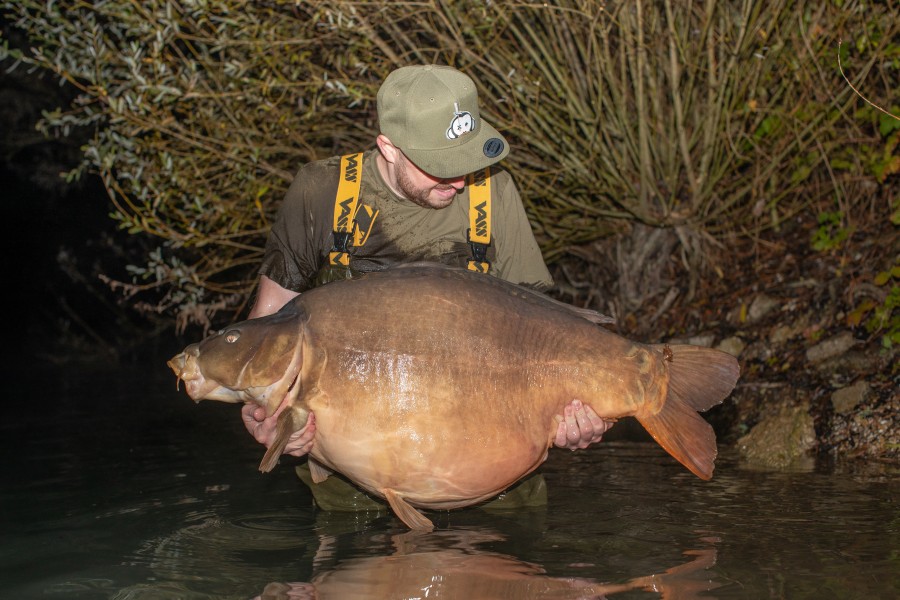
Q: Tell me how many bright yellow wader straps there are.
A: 2